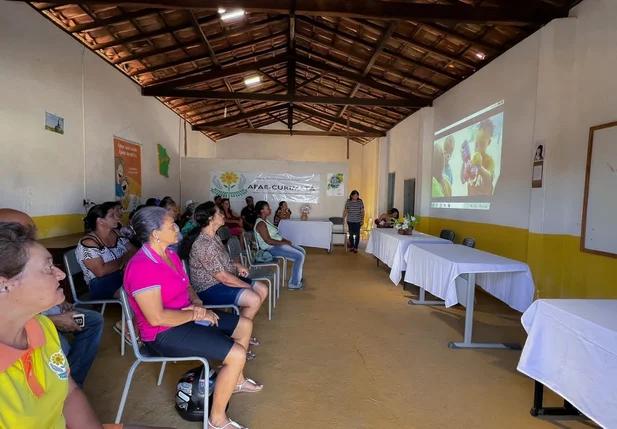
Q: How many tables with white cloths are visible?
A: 4